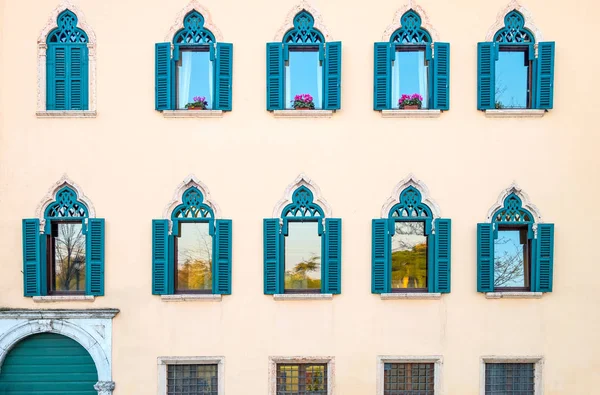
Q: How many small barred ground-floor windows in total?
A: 4